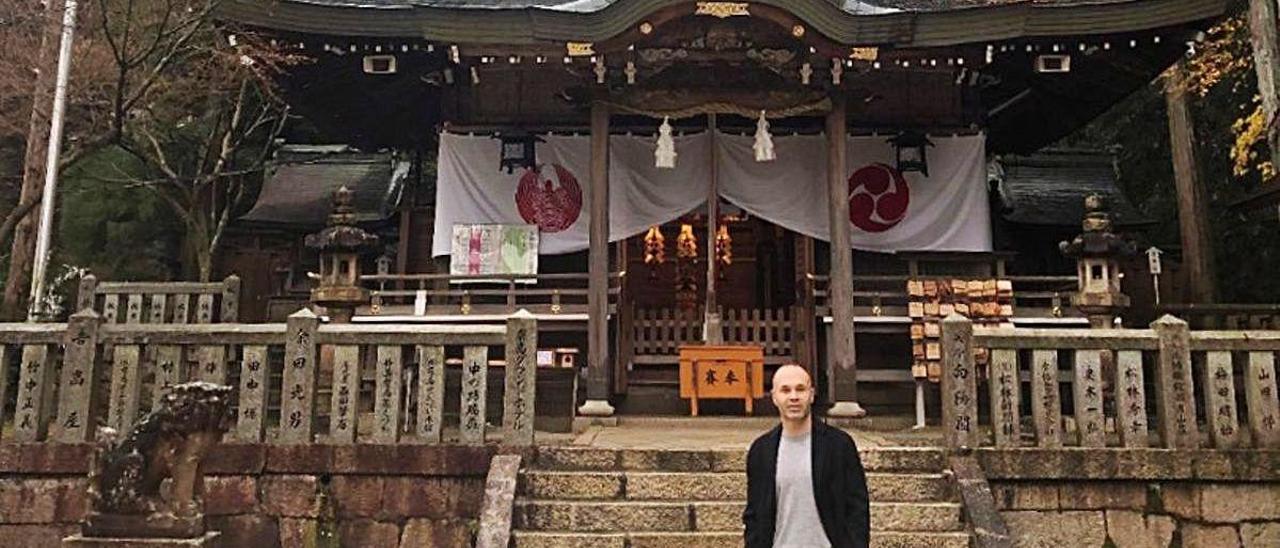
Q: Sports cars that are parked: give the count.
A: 0